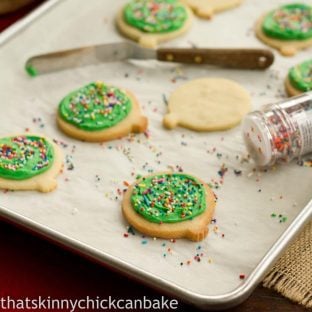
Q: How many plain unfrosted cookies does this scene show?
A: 2